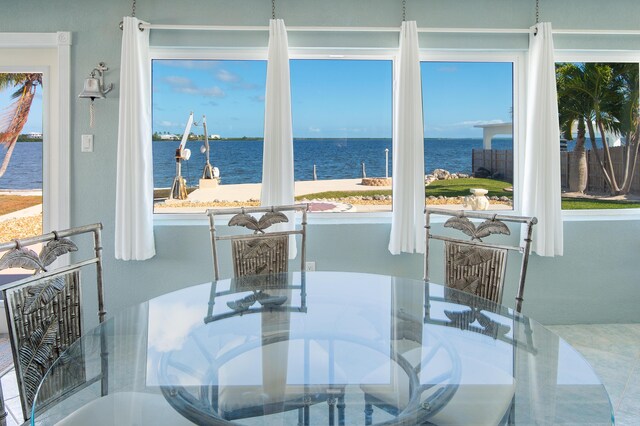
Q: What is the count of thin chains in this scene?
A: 4